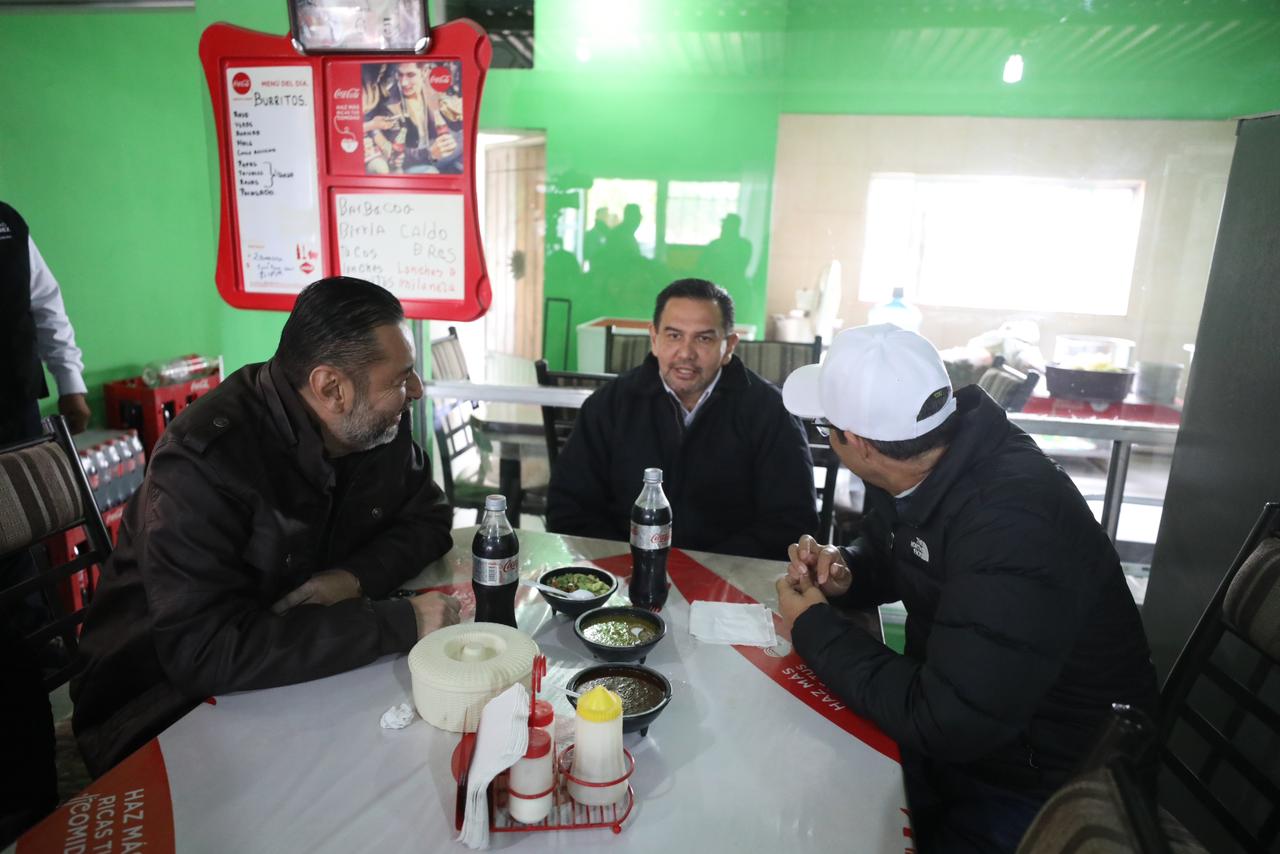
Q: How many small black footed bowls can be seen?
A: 3